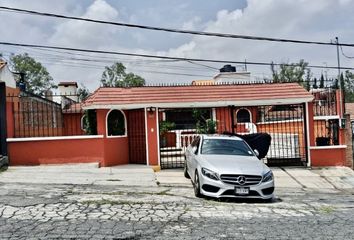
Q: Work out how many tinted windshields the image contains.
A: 1